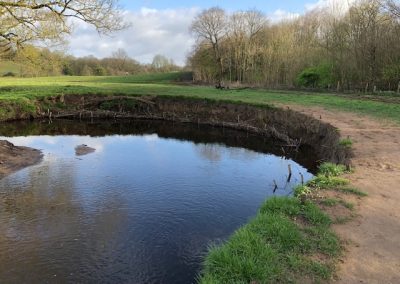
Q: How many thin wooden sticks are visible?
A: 3